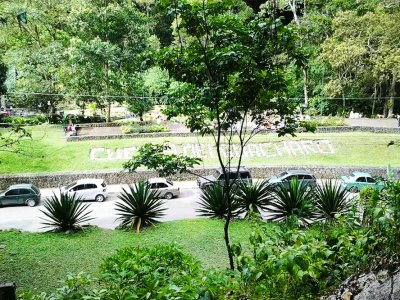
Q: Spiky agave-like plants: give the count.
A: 6